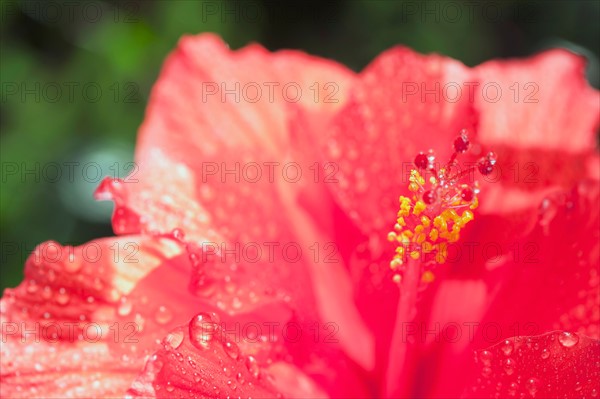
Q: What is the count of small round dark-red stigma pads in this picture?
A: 5